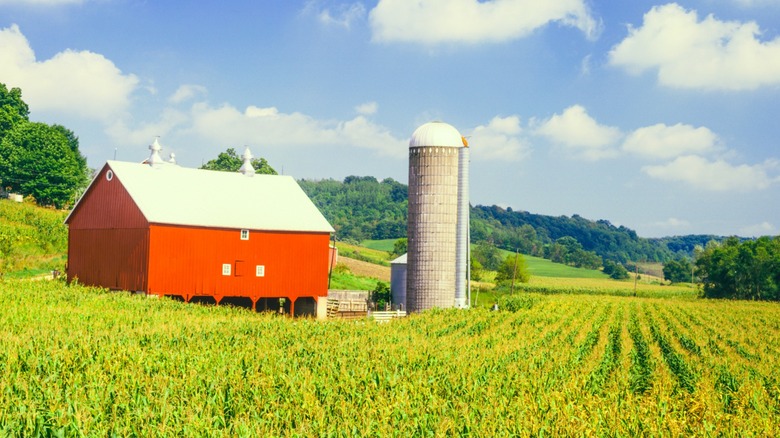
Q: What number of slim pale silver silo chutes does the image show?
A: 1